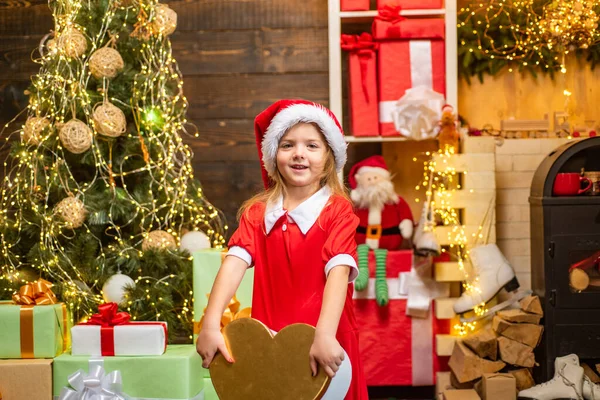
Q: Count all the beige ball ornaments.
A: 8